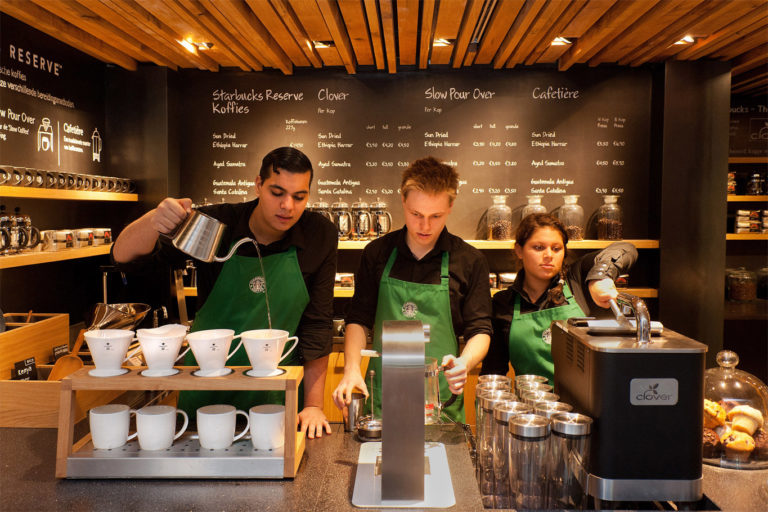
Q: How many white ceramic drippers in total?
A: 4